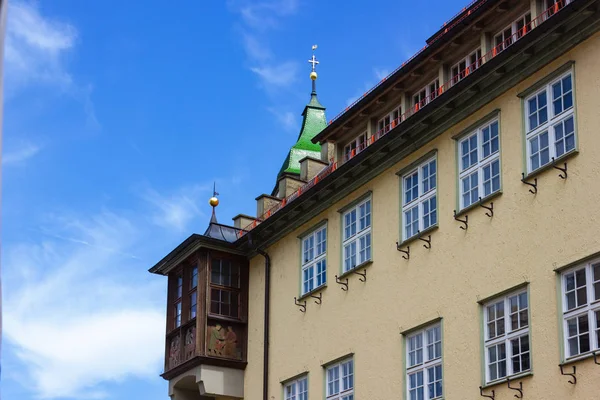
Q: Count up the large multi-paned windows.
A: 10